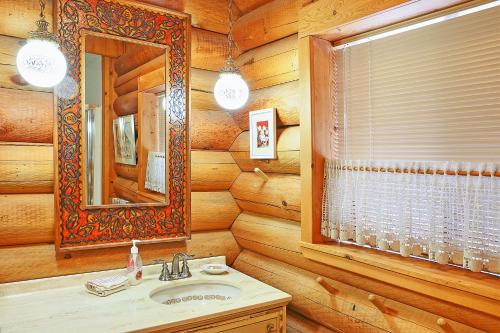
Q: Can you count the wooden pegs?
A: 4